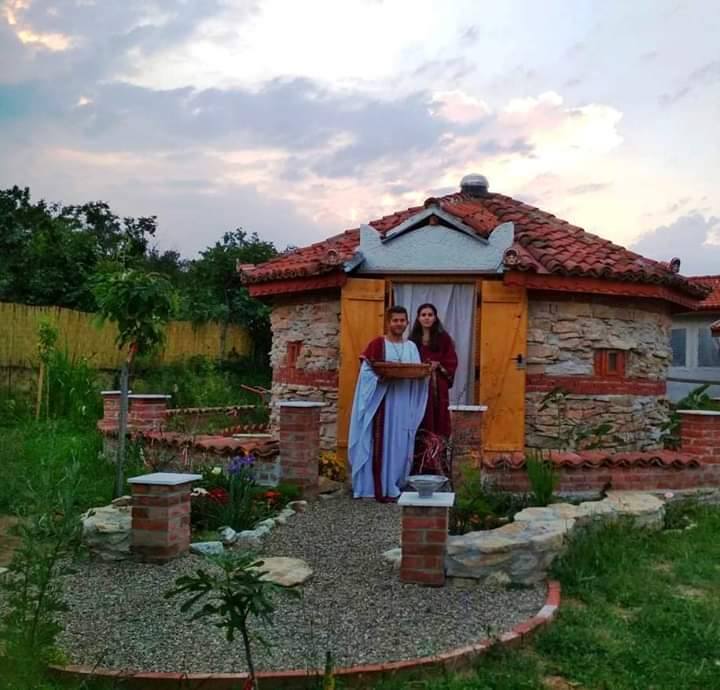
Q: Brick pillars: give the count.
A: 7